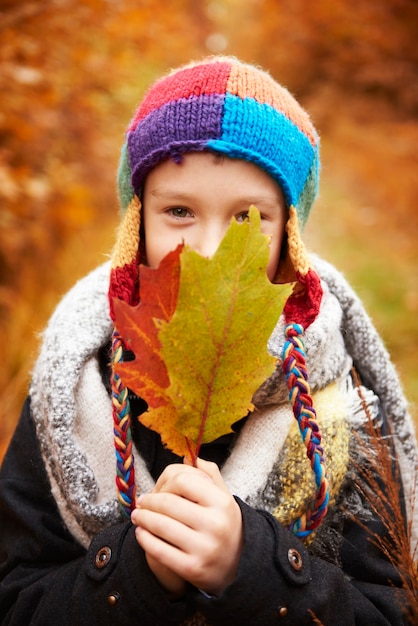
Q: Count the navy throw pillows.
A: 0